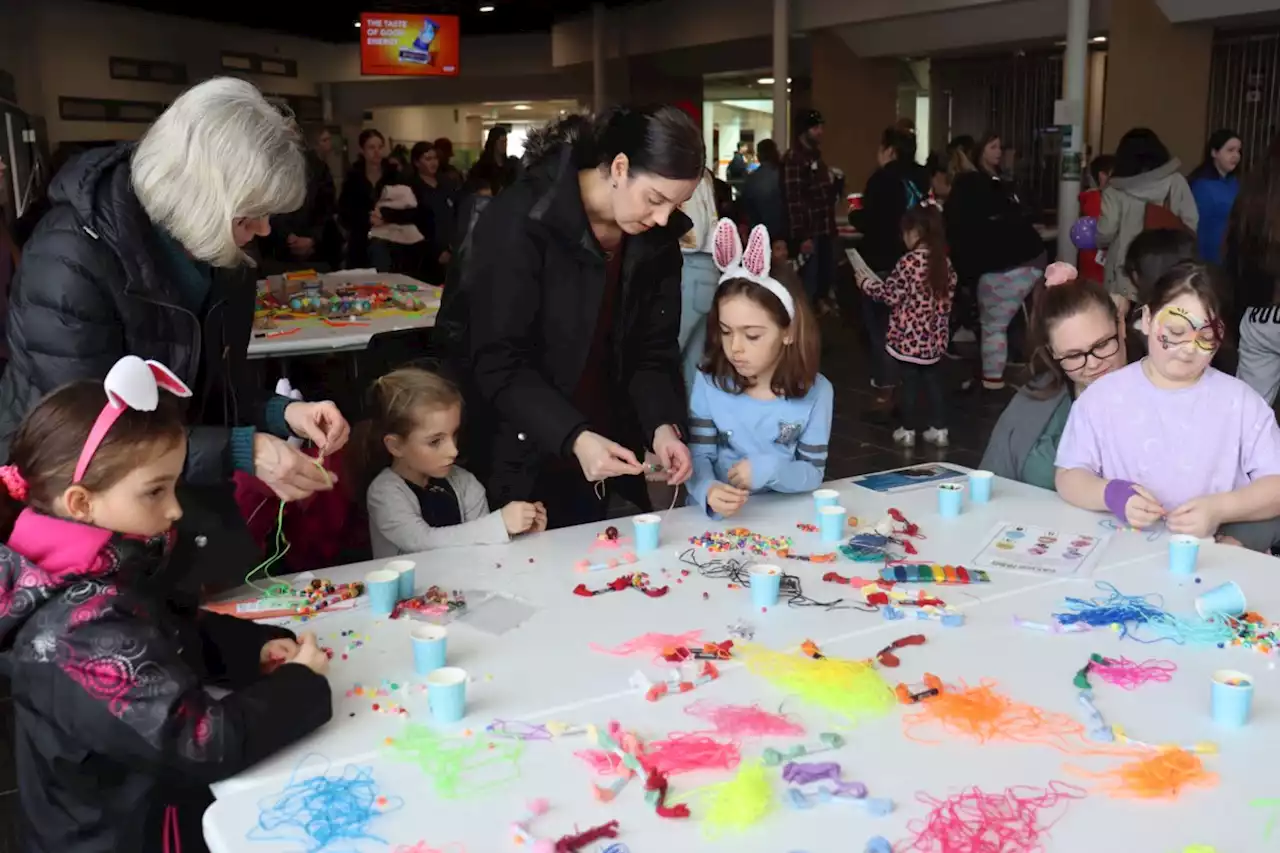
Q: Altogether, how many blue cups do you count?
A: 13